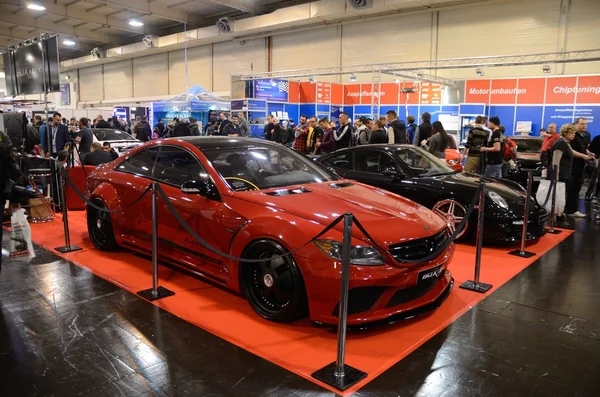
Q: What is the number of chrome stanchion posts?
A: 6